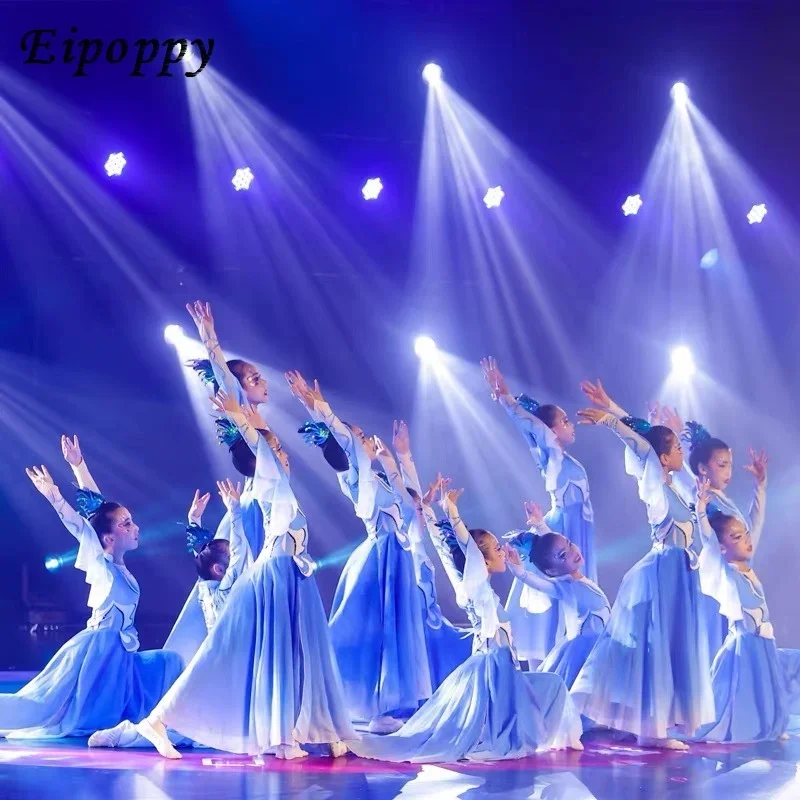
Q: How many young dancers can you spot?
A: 12